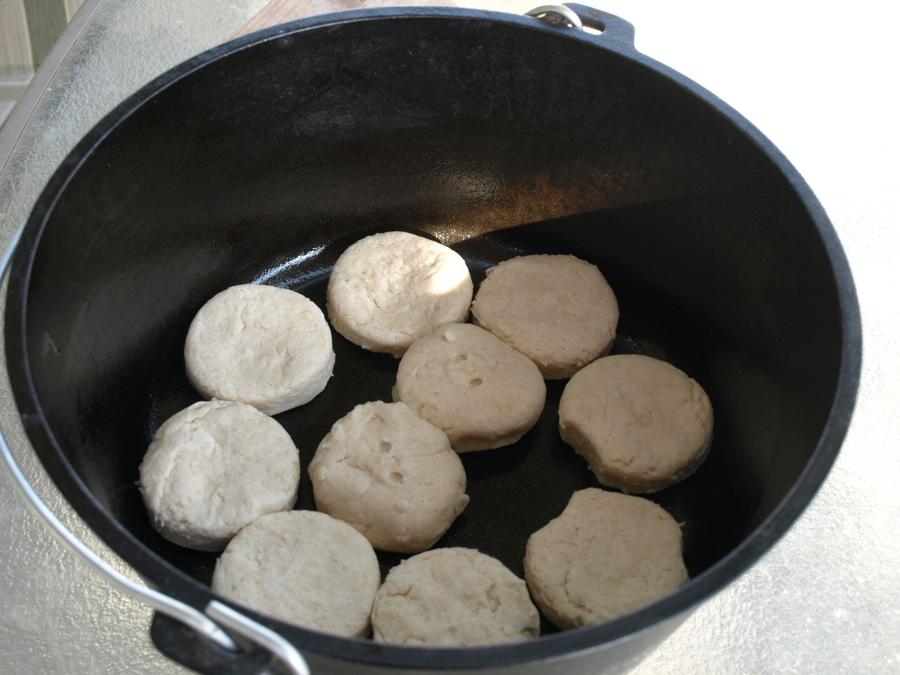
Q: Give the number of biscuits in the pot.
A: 10